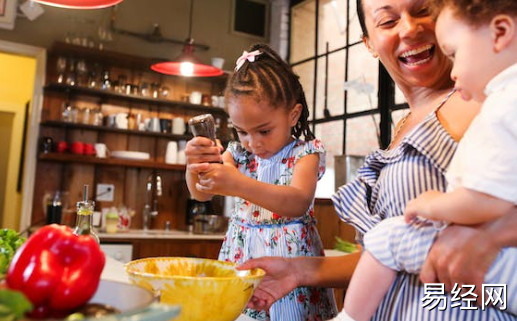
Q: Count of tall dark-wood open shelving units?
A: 1